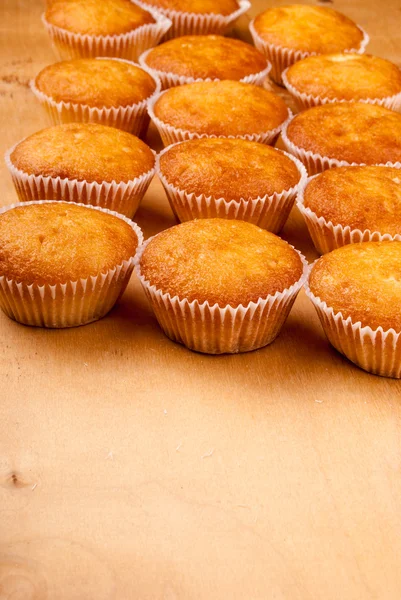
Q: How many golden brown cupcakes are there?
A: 14